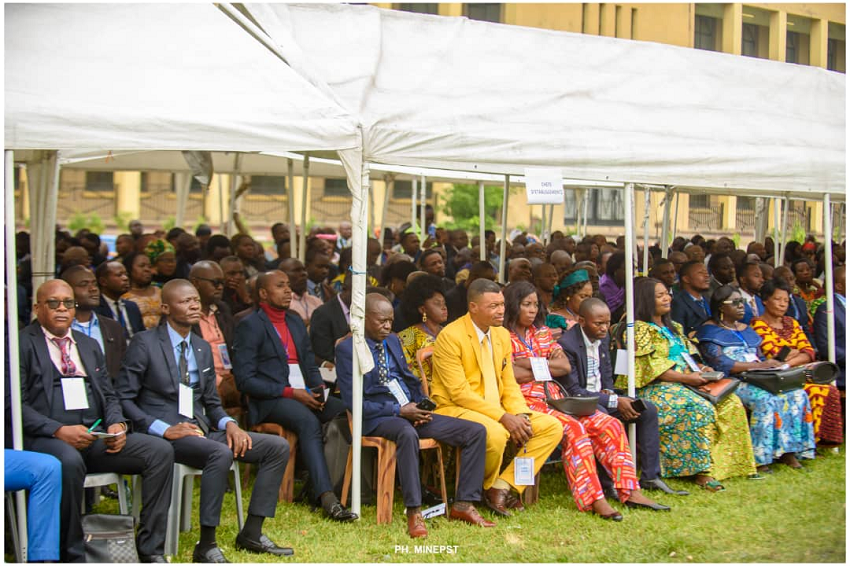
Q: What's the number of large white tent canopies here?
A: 2